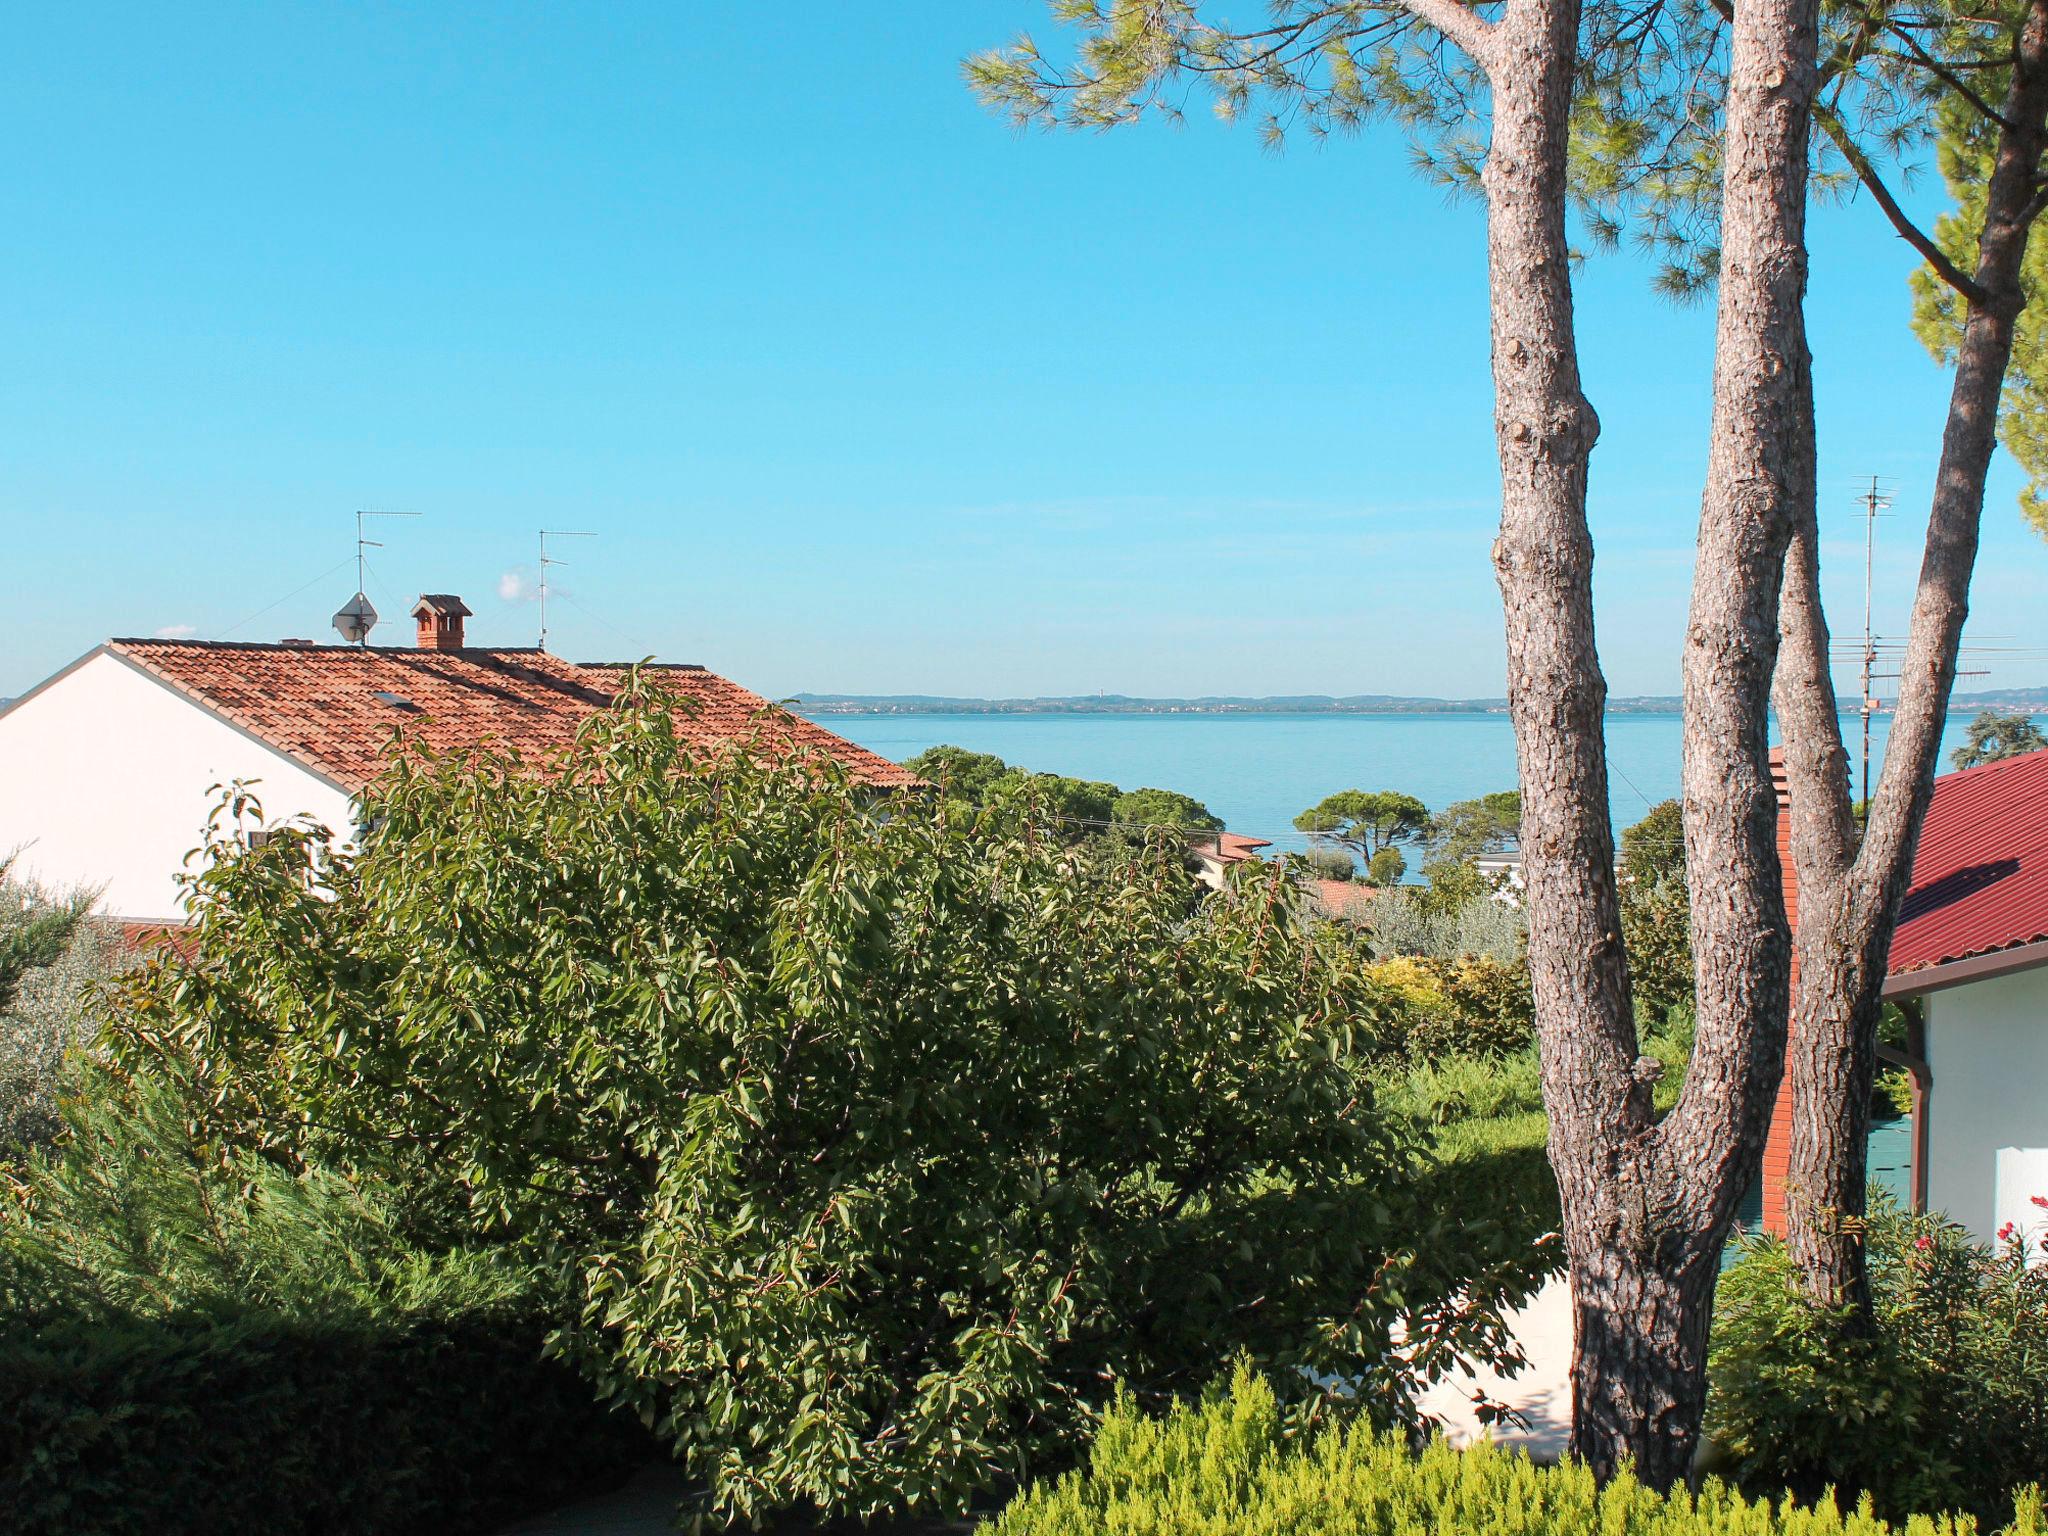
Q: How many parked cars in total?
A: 0